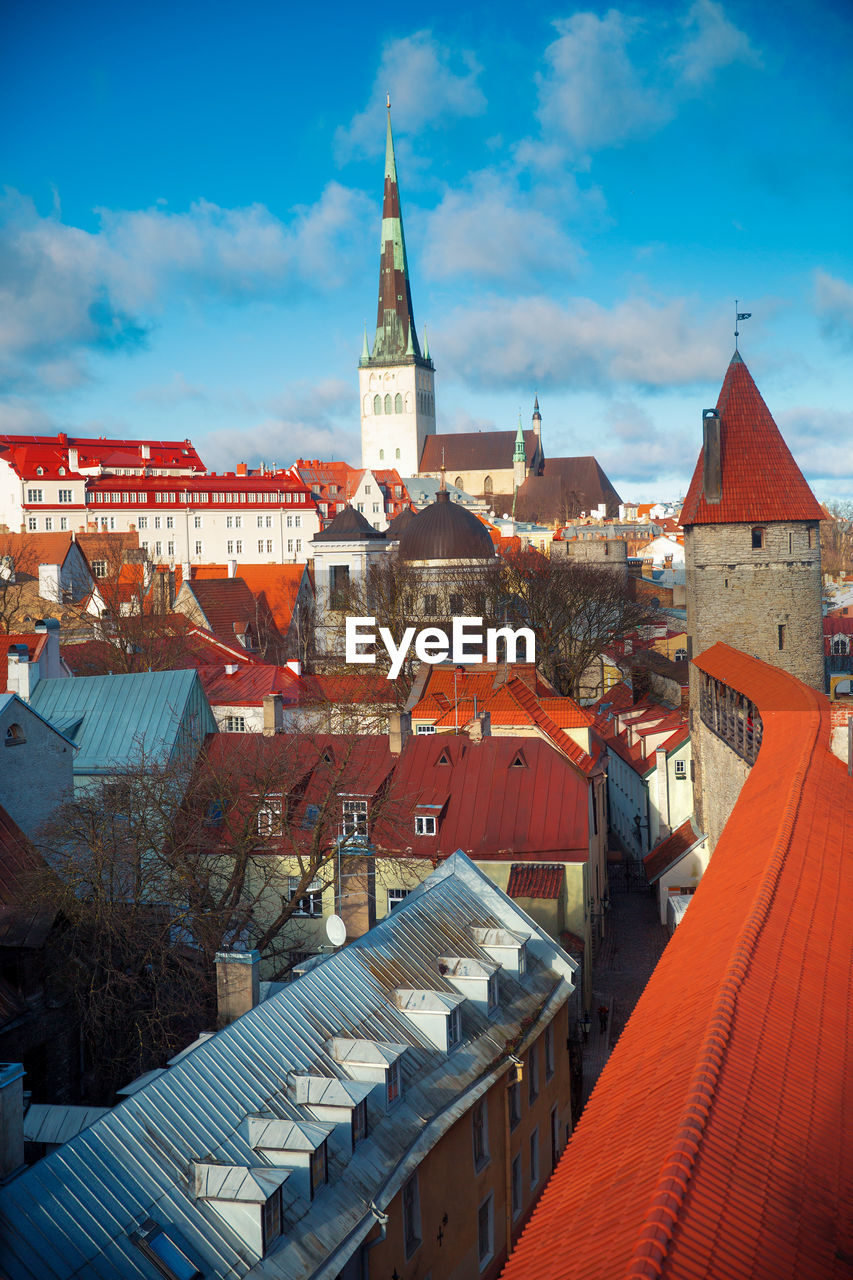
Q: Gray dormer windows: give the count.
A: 7